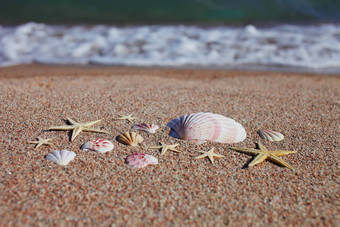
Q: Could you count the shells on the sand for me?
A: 7